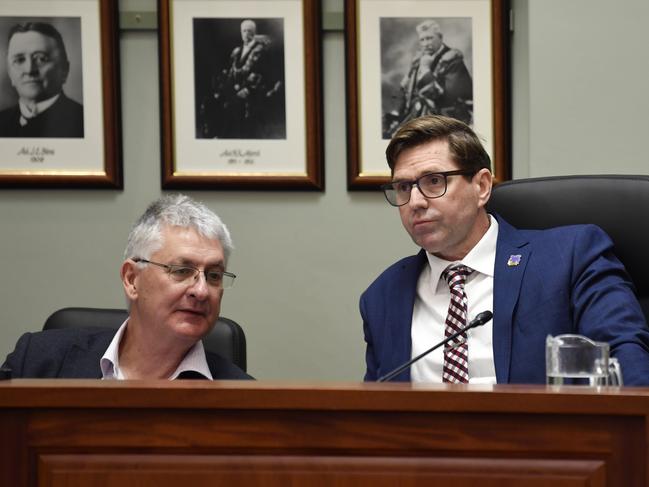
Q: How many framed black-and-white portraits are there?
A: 3